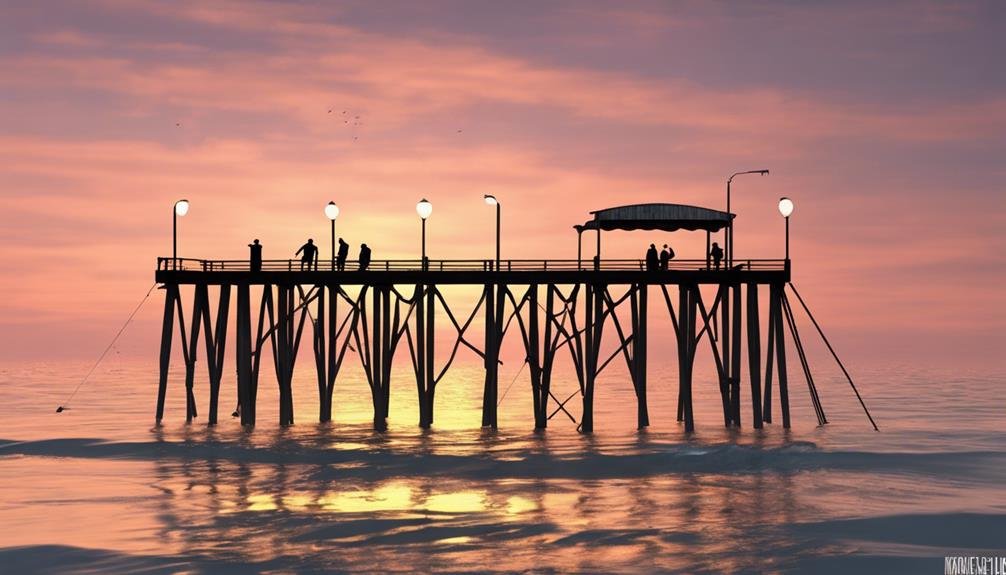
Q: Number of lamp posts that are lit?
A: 5